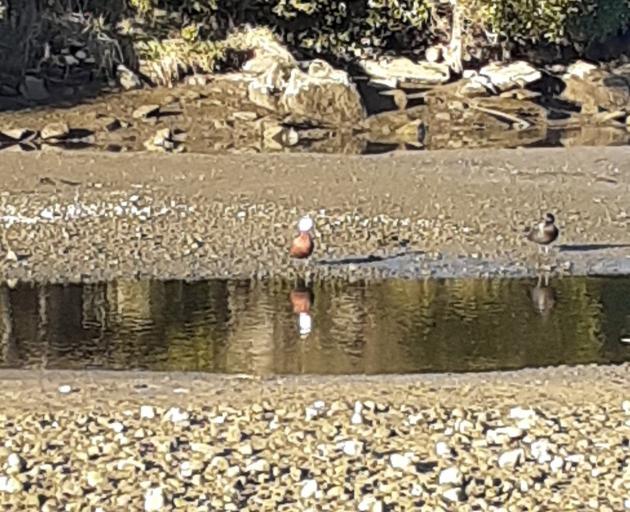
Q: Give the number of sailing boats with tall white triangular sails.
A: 0